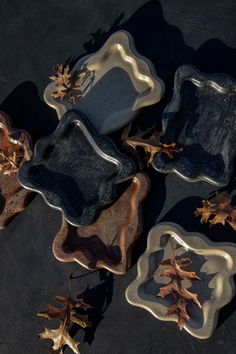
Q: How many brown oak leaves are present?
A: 6